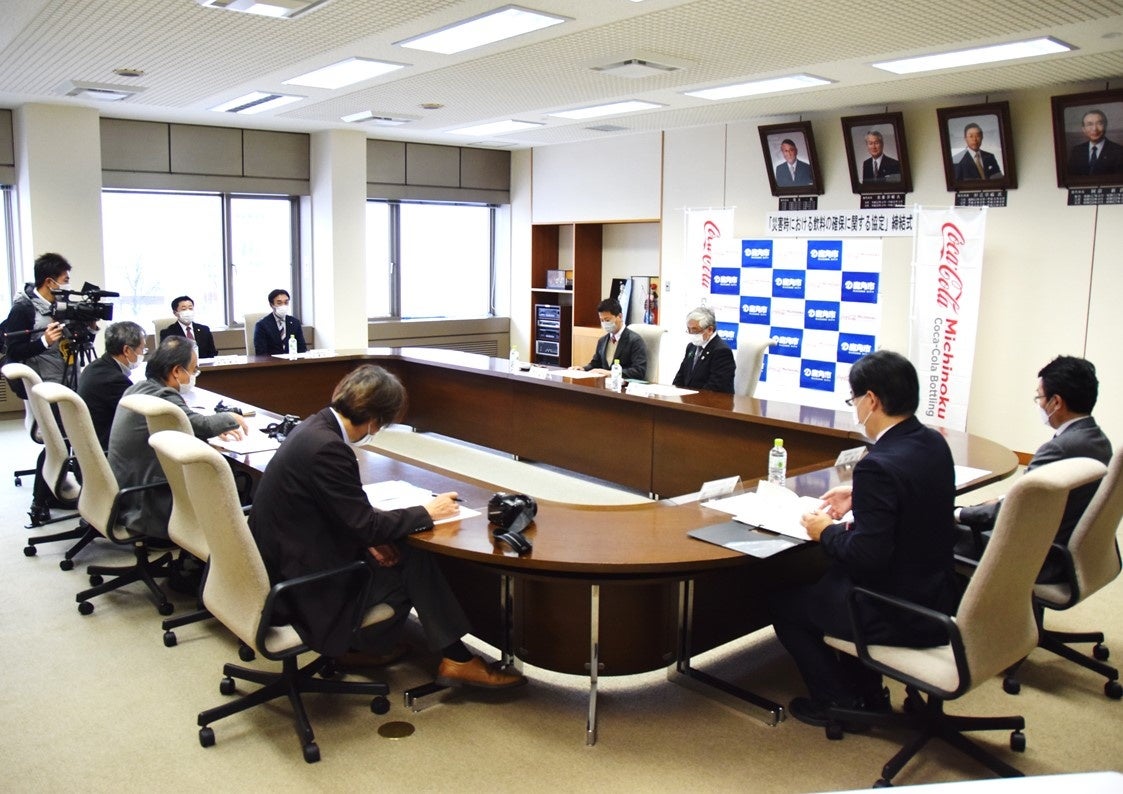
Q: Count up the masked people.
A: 10